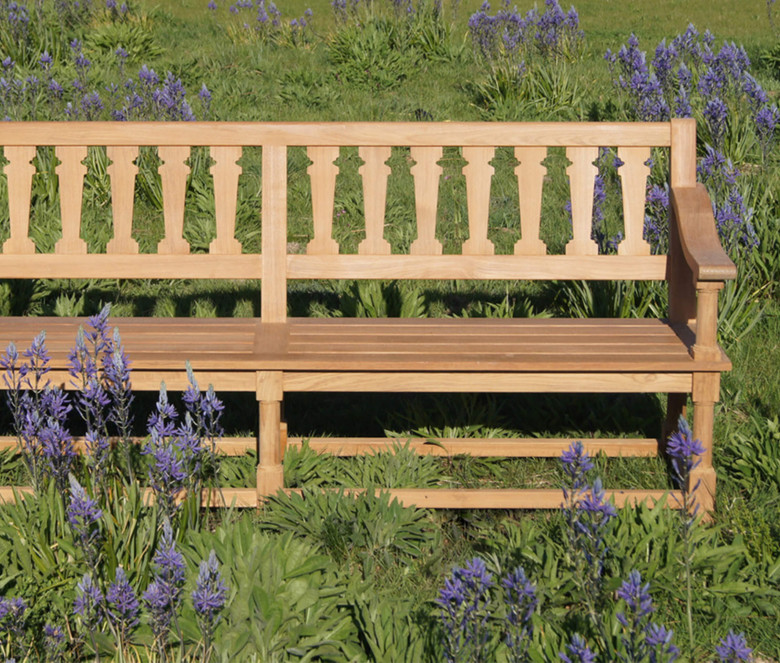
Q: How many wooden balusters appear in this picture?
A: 12